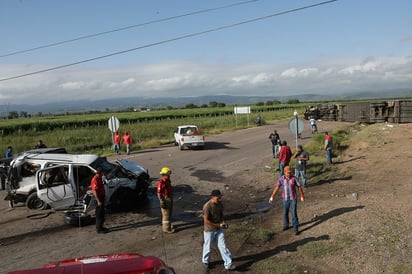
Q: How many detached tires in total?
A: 1